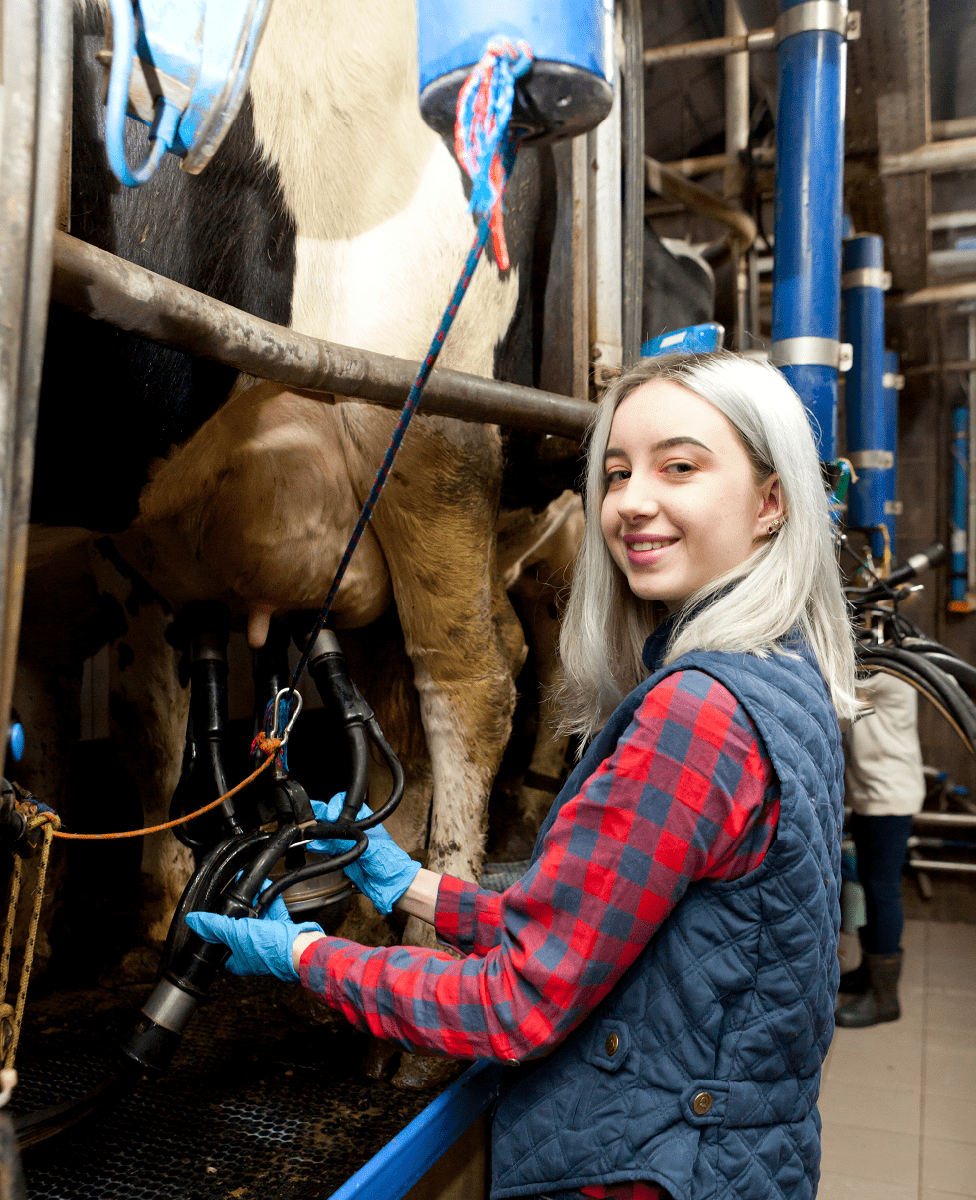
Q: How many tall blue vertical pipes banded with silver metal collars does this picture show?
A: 3